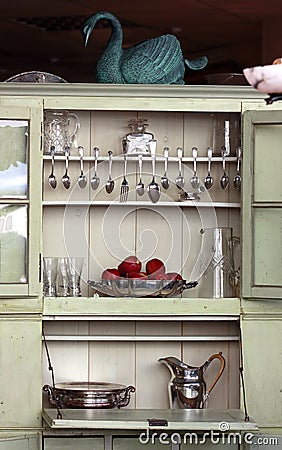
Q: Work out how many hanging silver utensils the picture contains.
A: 14